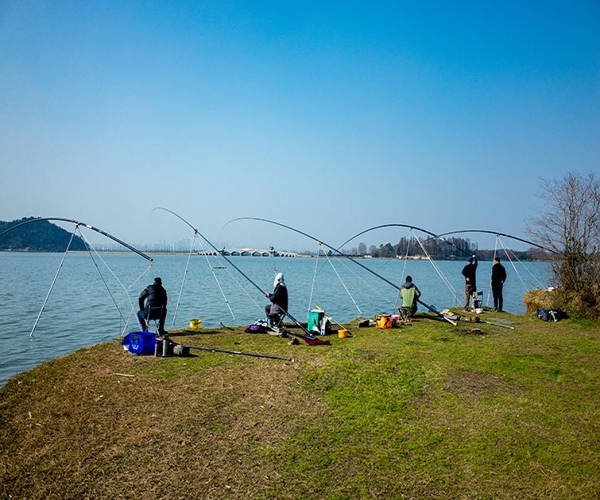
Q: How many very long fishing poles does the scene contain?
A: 5